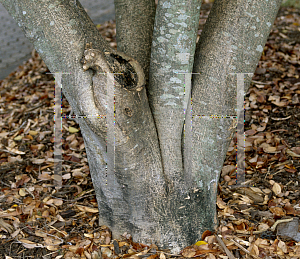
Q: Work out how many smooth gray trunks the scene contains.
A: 4